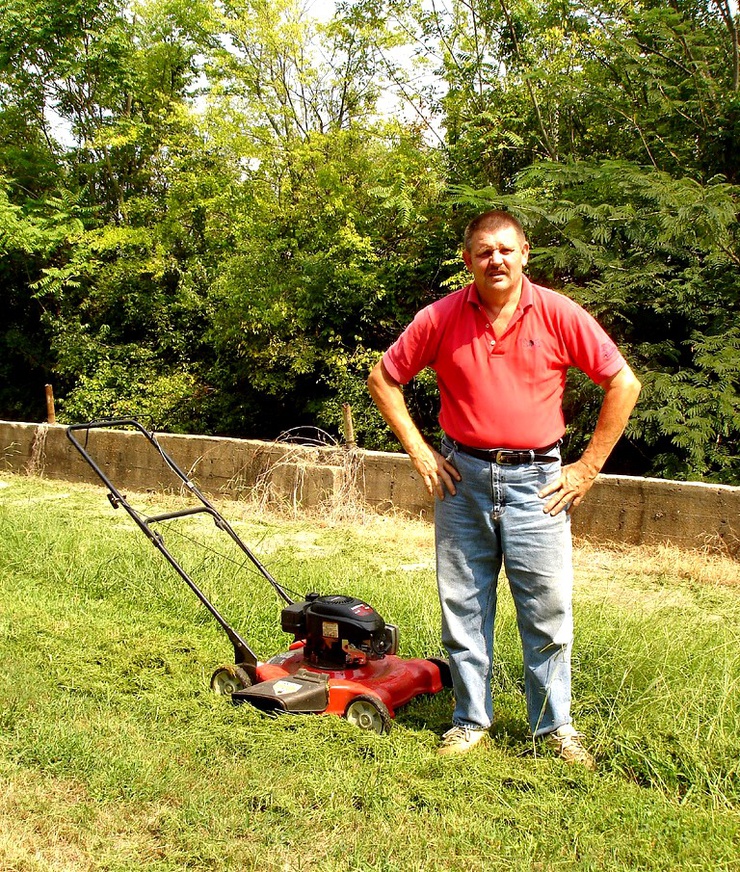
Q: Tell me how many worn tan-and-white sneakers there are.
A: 2